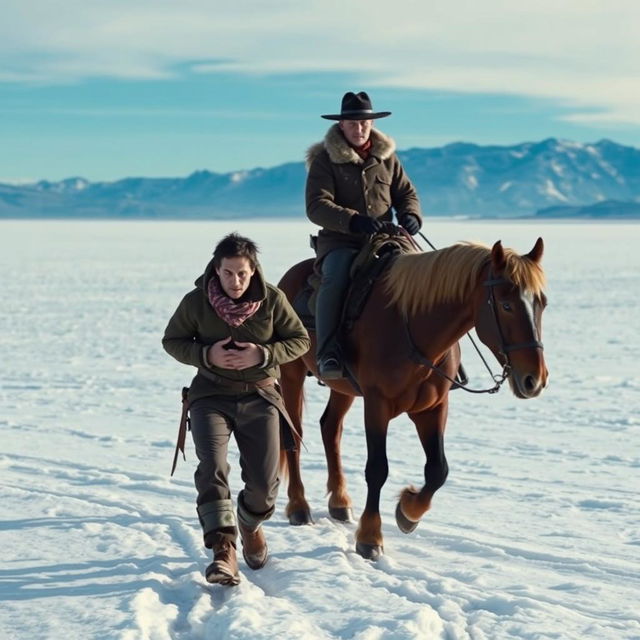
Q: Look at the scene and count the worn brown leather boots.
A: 2